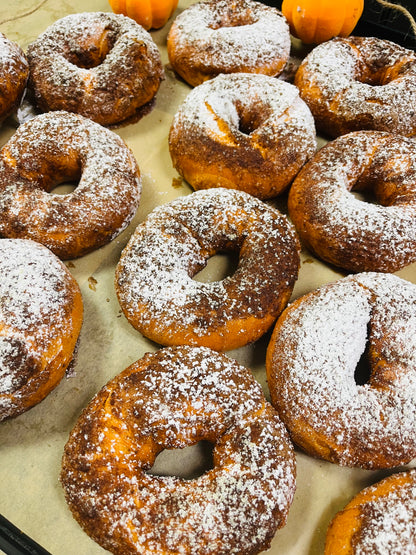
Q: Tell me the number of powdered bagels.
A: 12